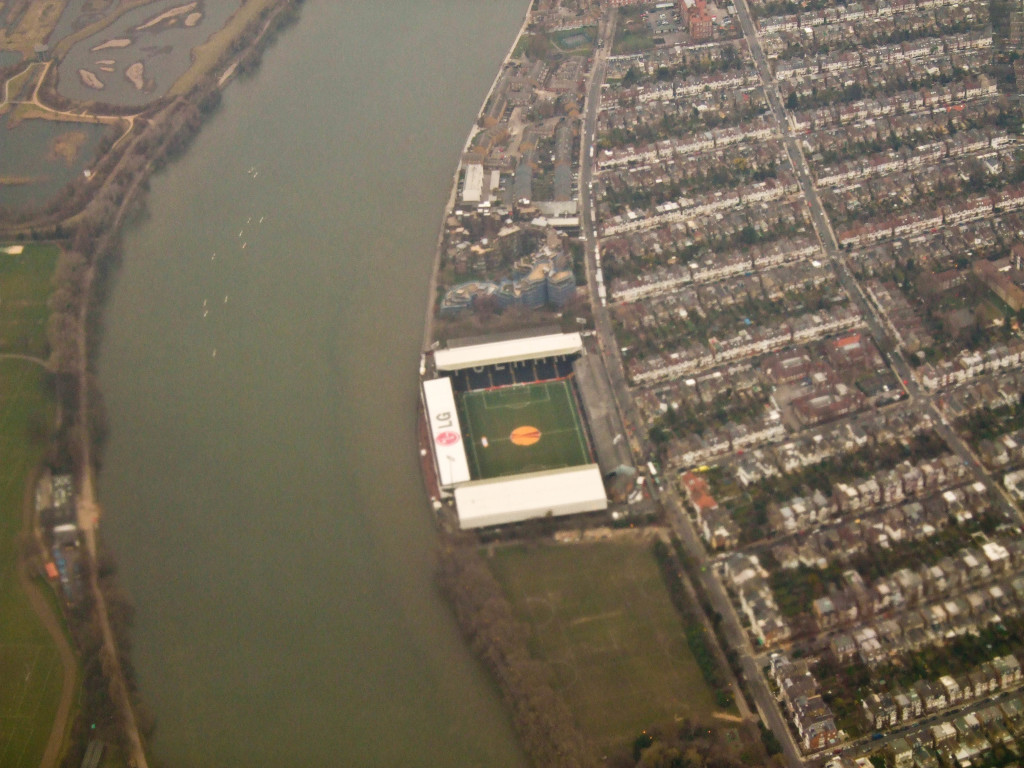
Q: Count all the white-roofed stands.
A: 3